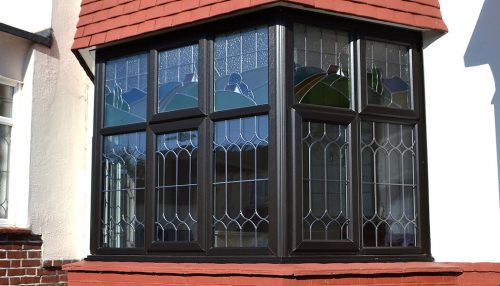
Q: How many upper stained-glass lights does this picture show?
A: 5